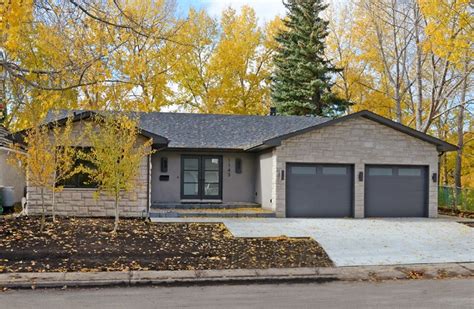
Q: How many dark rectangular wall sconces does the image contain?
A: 5